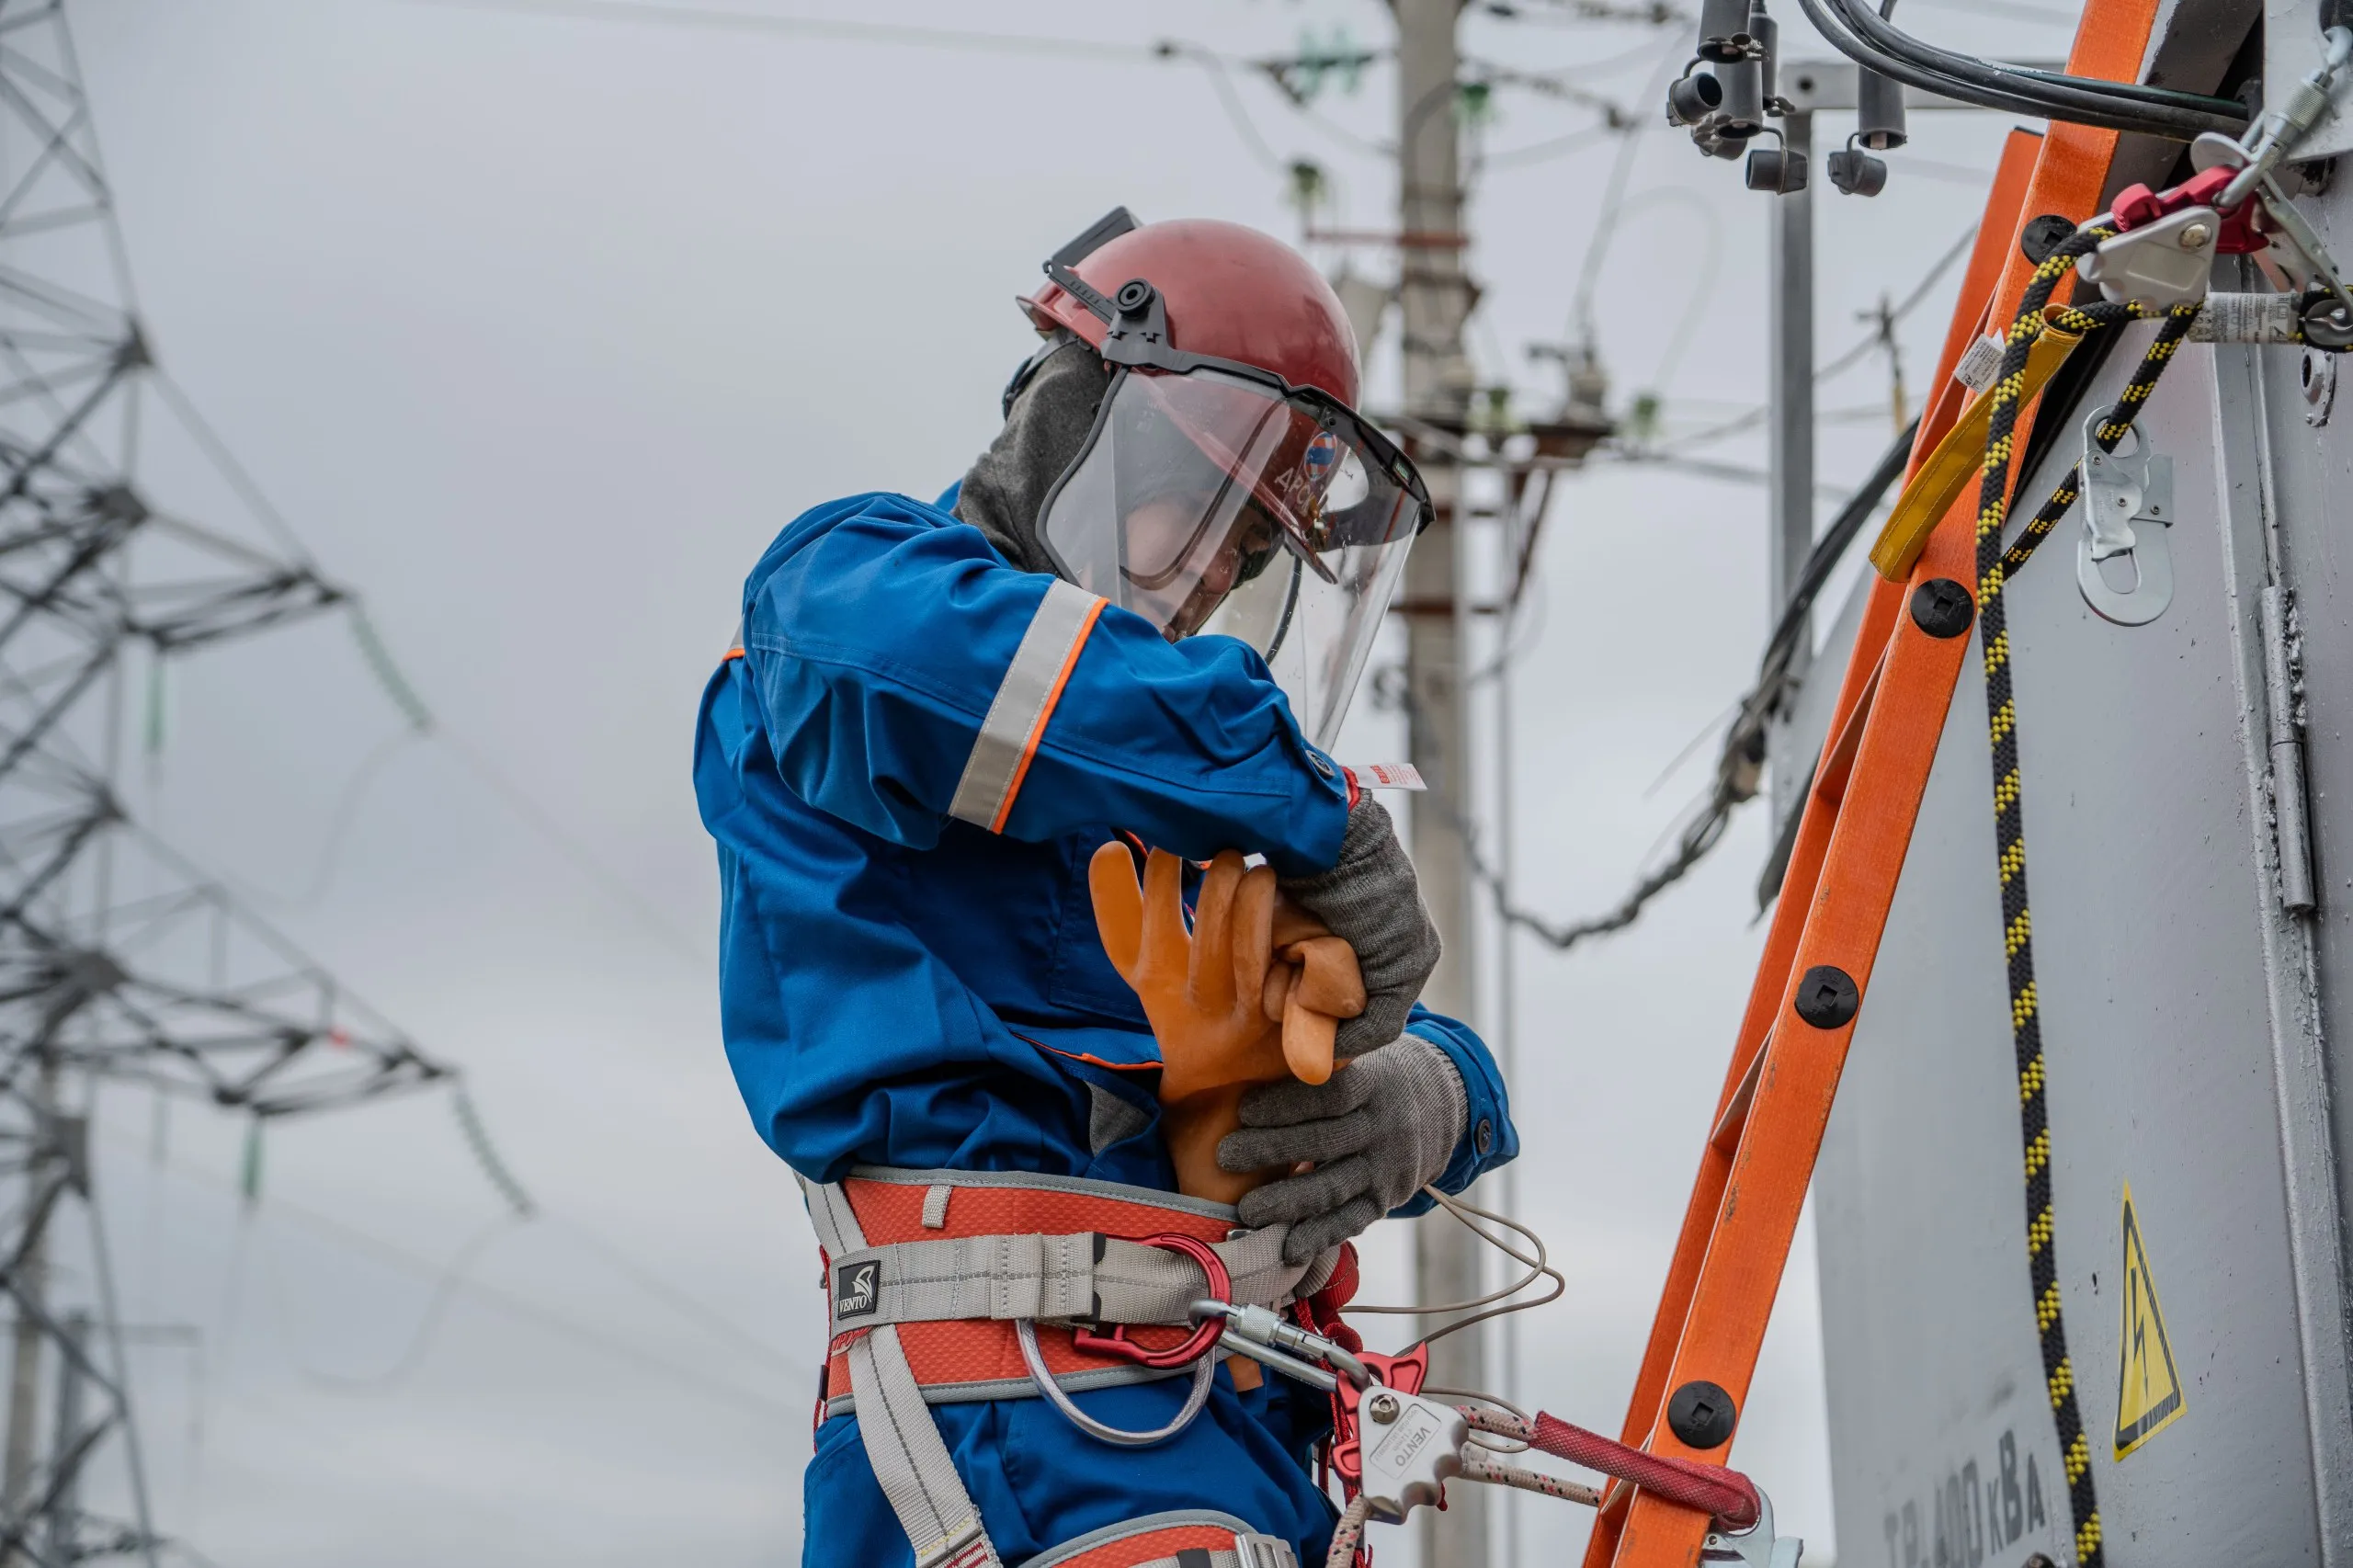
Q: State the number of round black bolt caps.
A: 4